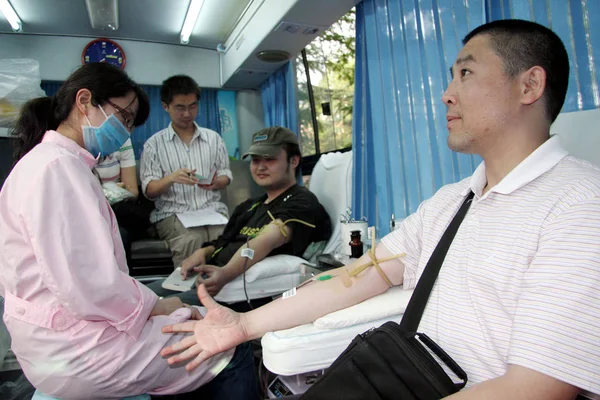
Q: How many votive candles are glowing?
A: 0